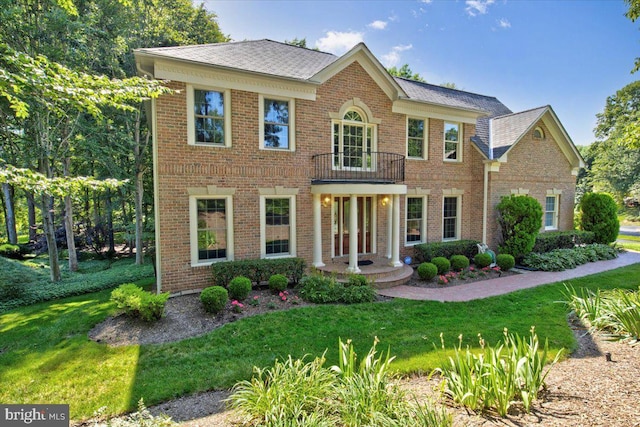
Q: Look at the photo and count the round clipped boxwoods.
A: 8